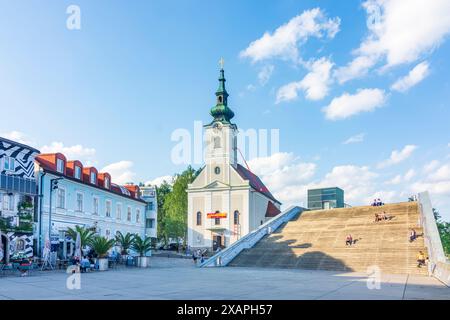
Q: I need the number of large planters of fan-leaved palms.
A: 4